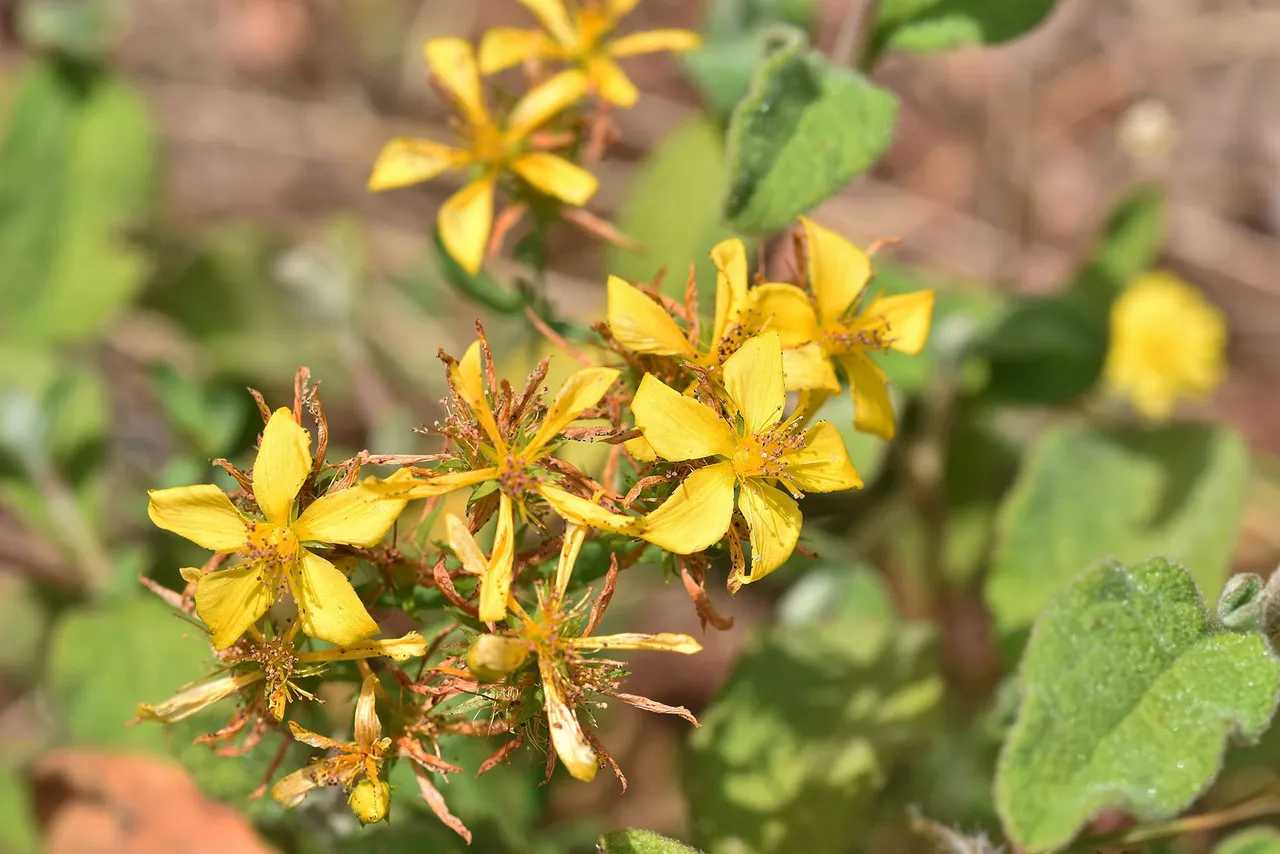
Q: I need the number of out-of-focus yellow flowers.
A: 3